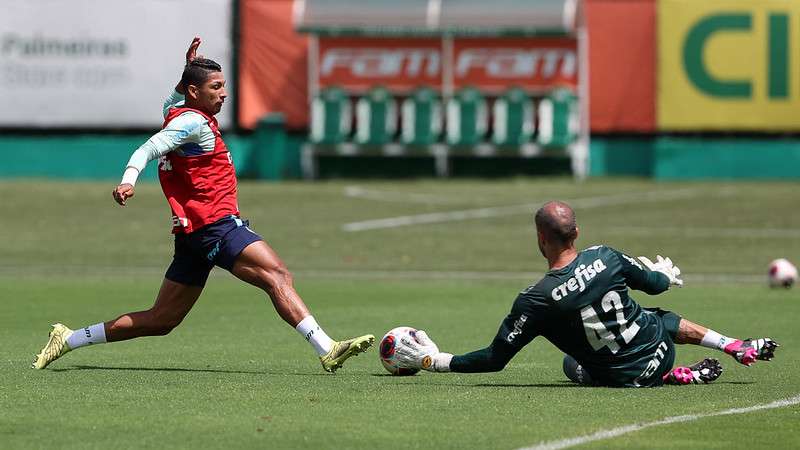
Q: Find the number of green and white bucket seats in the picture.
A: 6